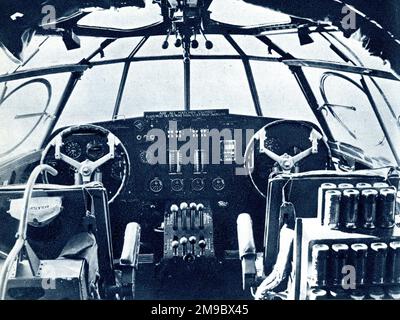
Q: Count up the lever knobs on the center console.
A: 8